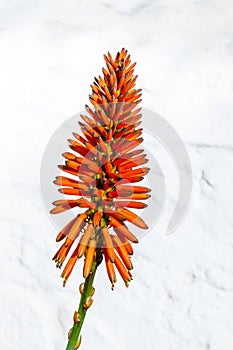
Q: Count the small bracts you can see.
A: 6